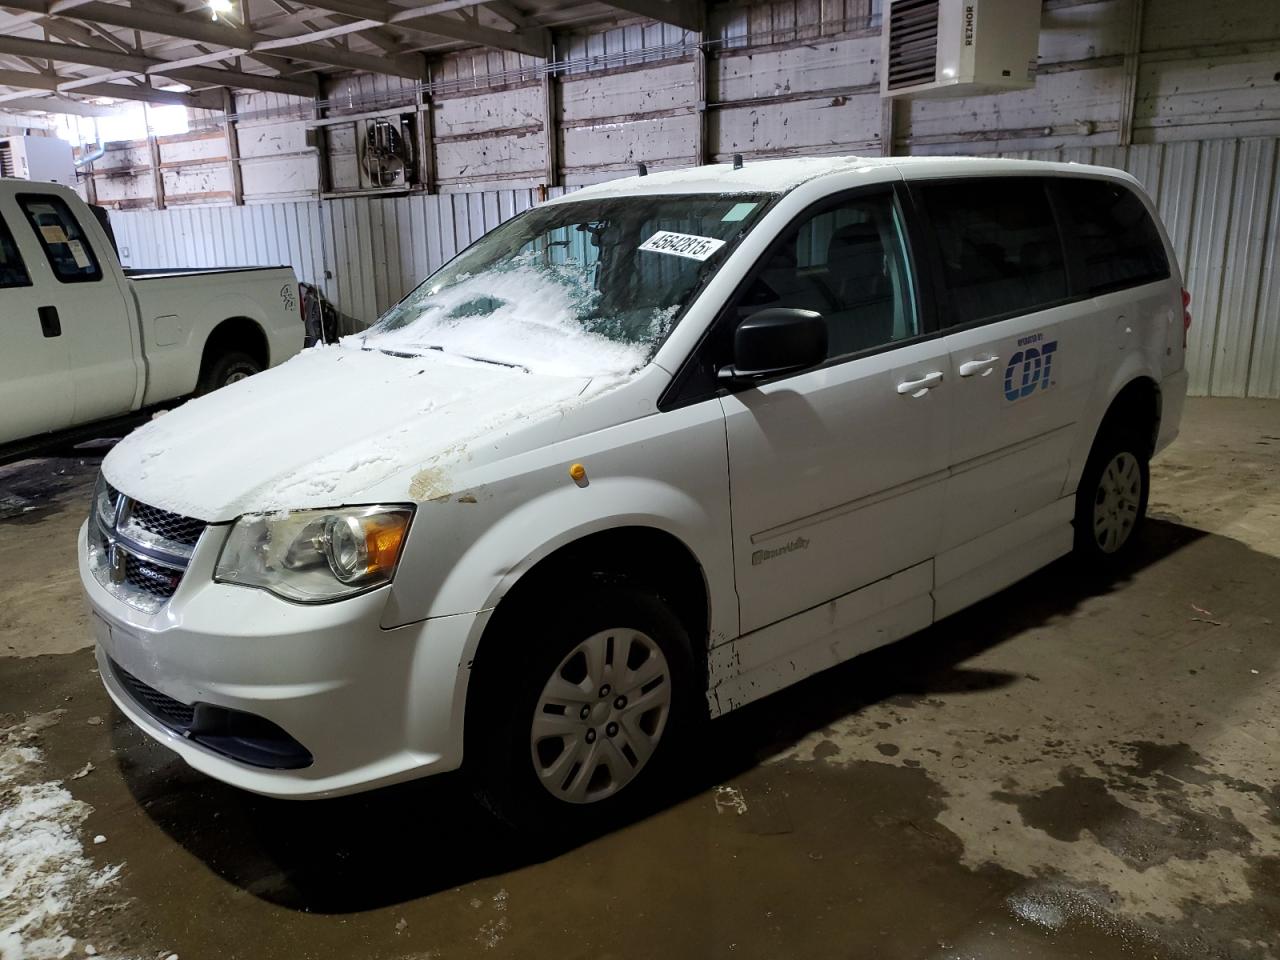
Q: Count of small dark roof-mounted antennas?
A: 2